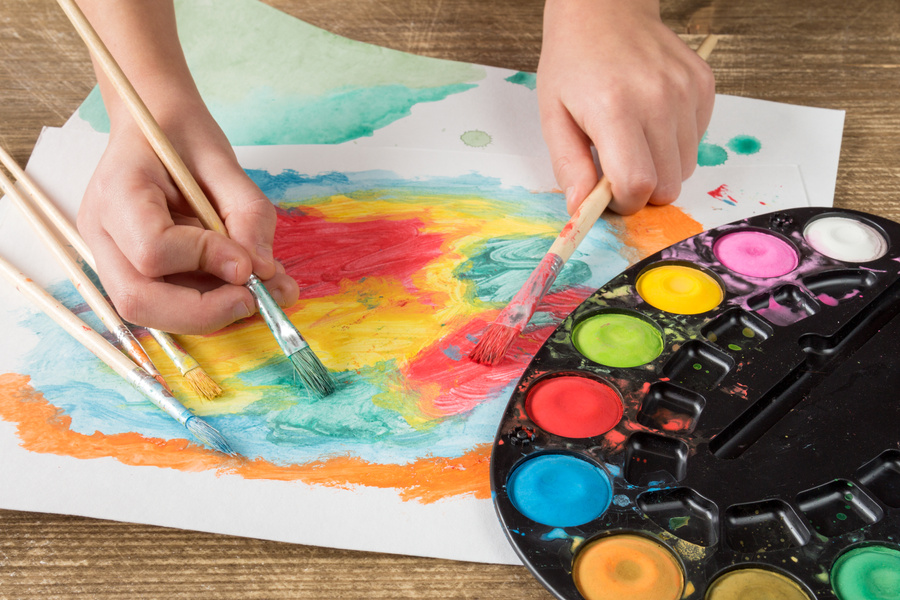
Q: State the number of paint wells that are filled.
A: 9